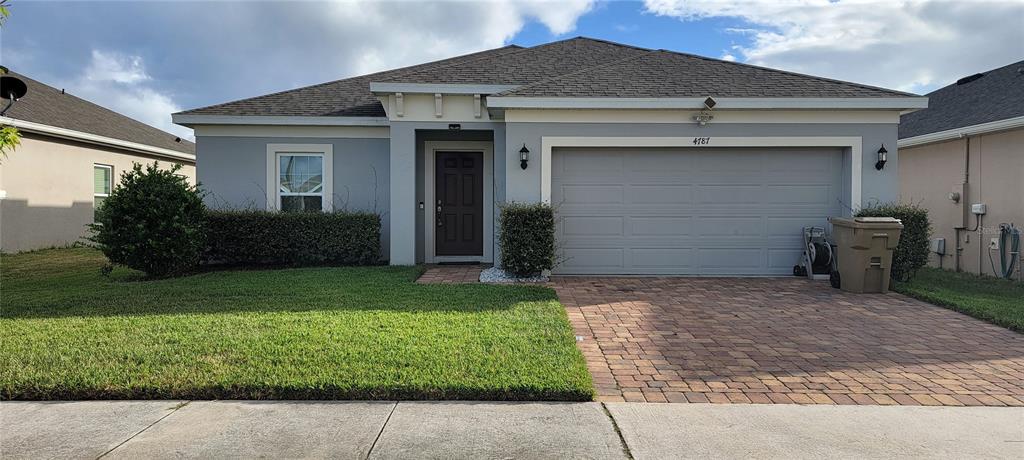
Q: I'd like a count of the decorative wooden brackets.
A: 3